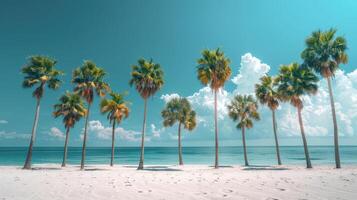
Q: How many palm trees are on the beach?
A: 11